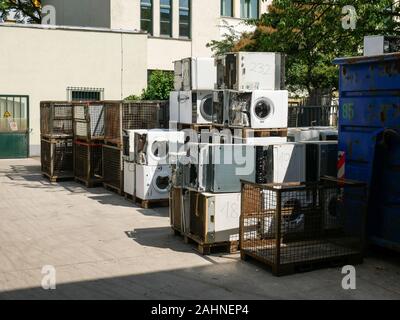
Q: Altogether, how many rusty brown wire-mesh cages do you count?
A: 7